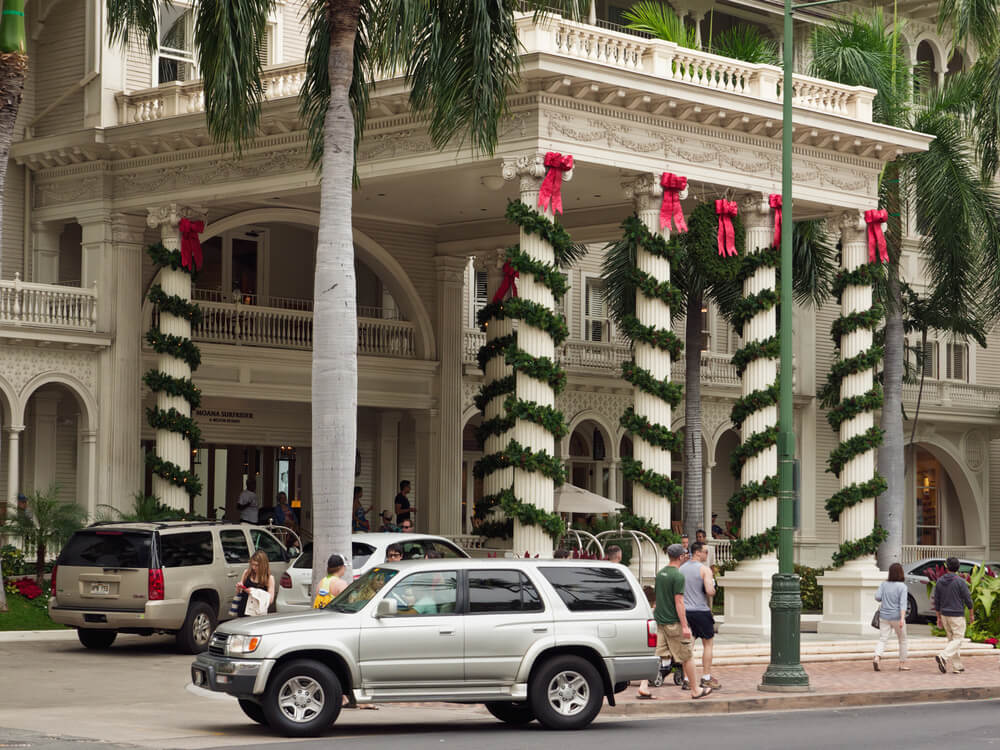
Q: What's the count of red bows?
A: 7